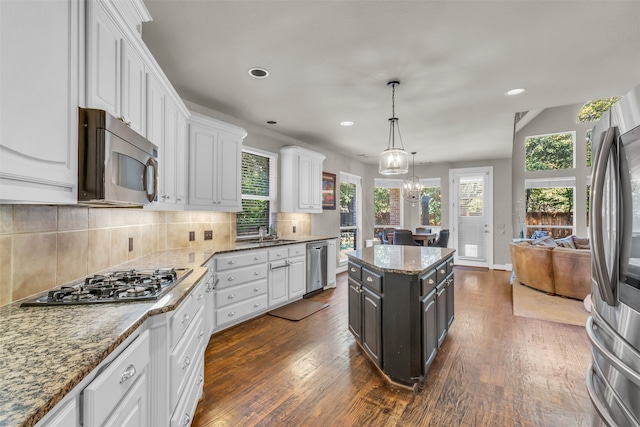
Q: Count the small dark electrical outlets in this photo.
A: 4